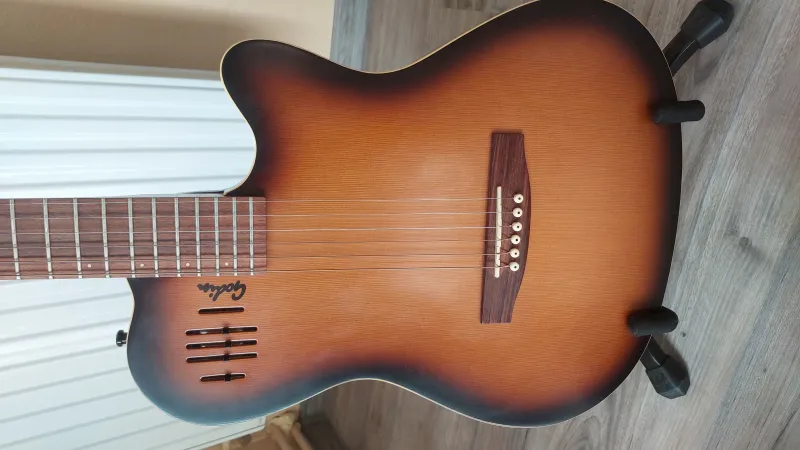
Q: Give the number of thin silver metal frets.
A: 11